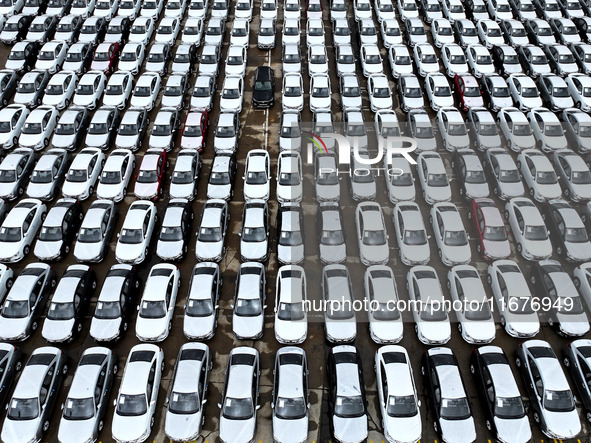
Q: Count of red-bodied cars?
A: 6